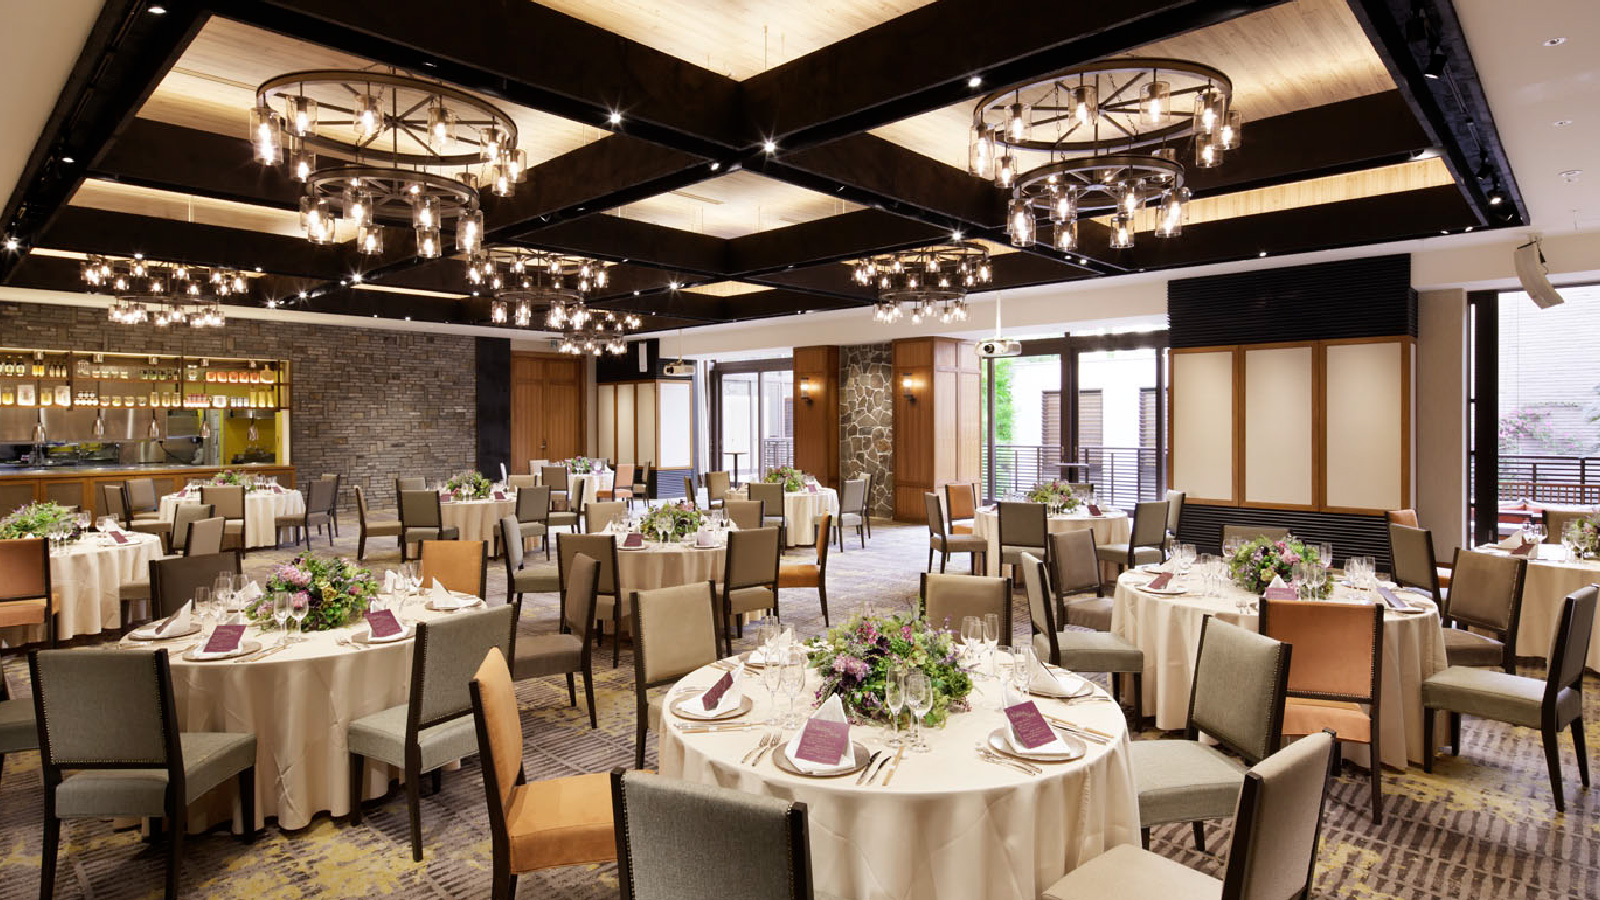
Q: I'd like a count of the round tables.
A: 11